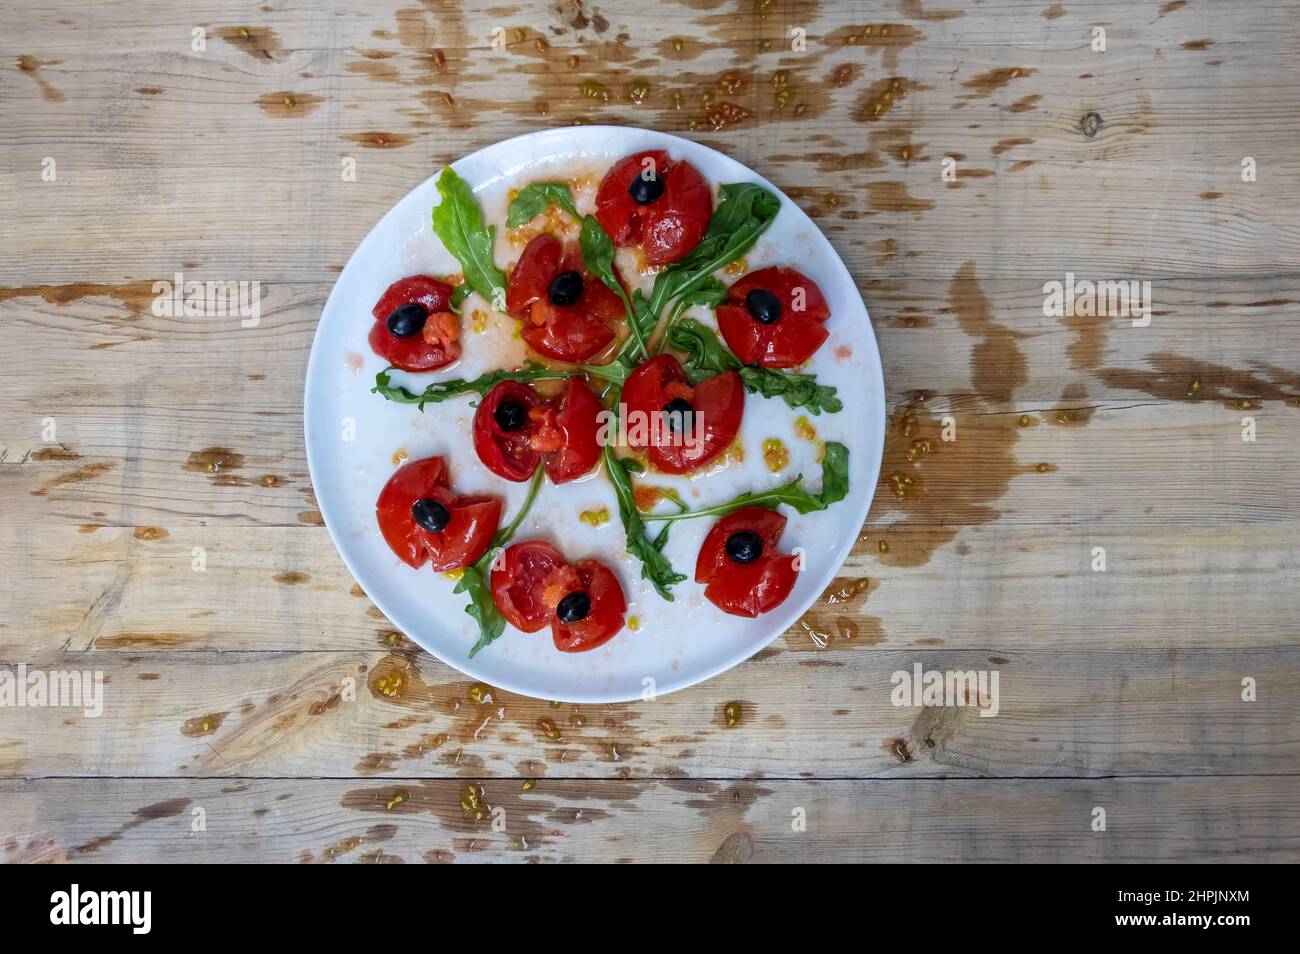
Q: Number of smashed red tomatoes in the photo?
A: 9